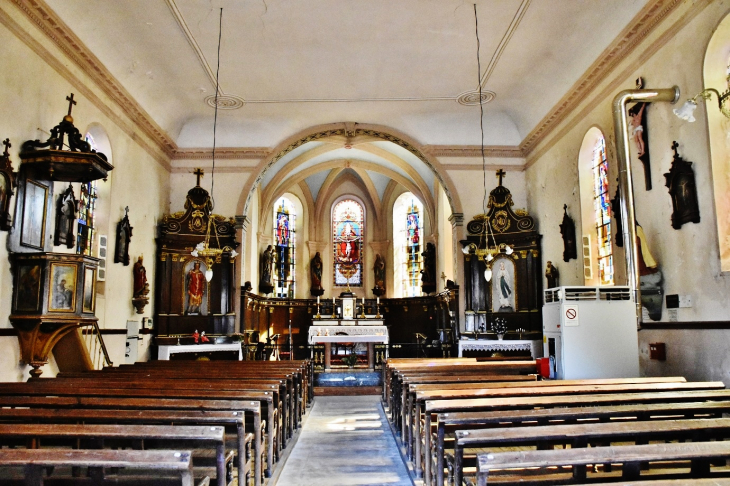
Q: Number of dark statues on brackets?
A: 4